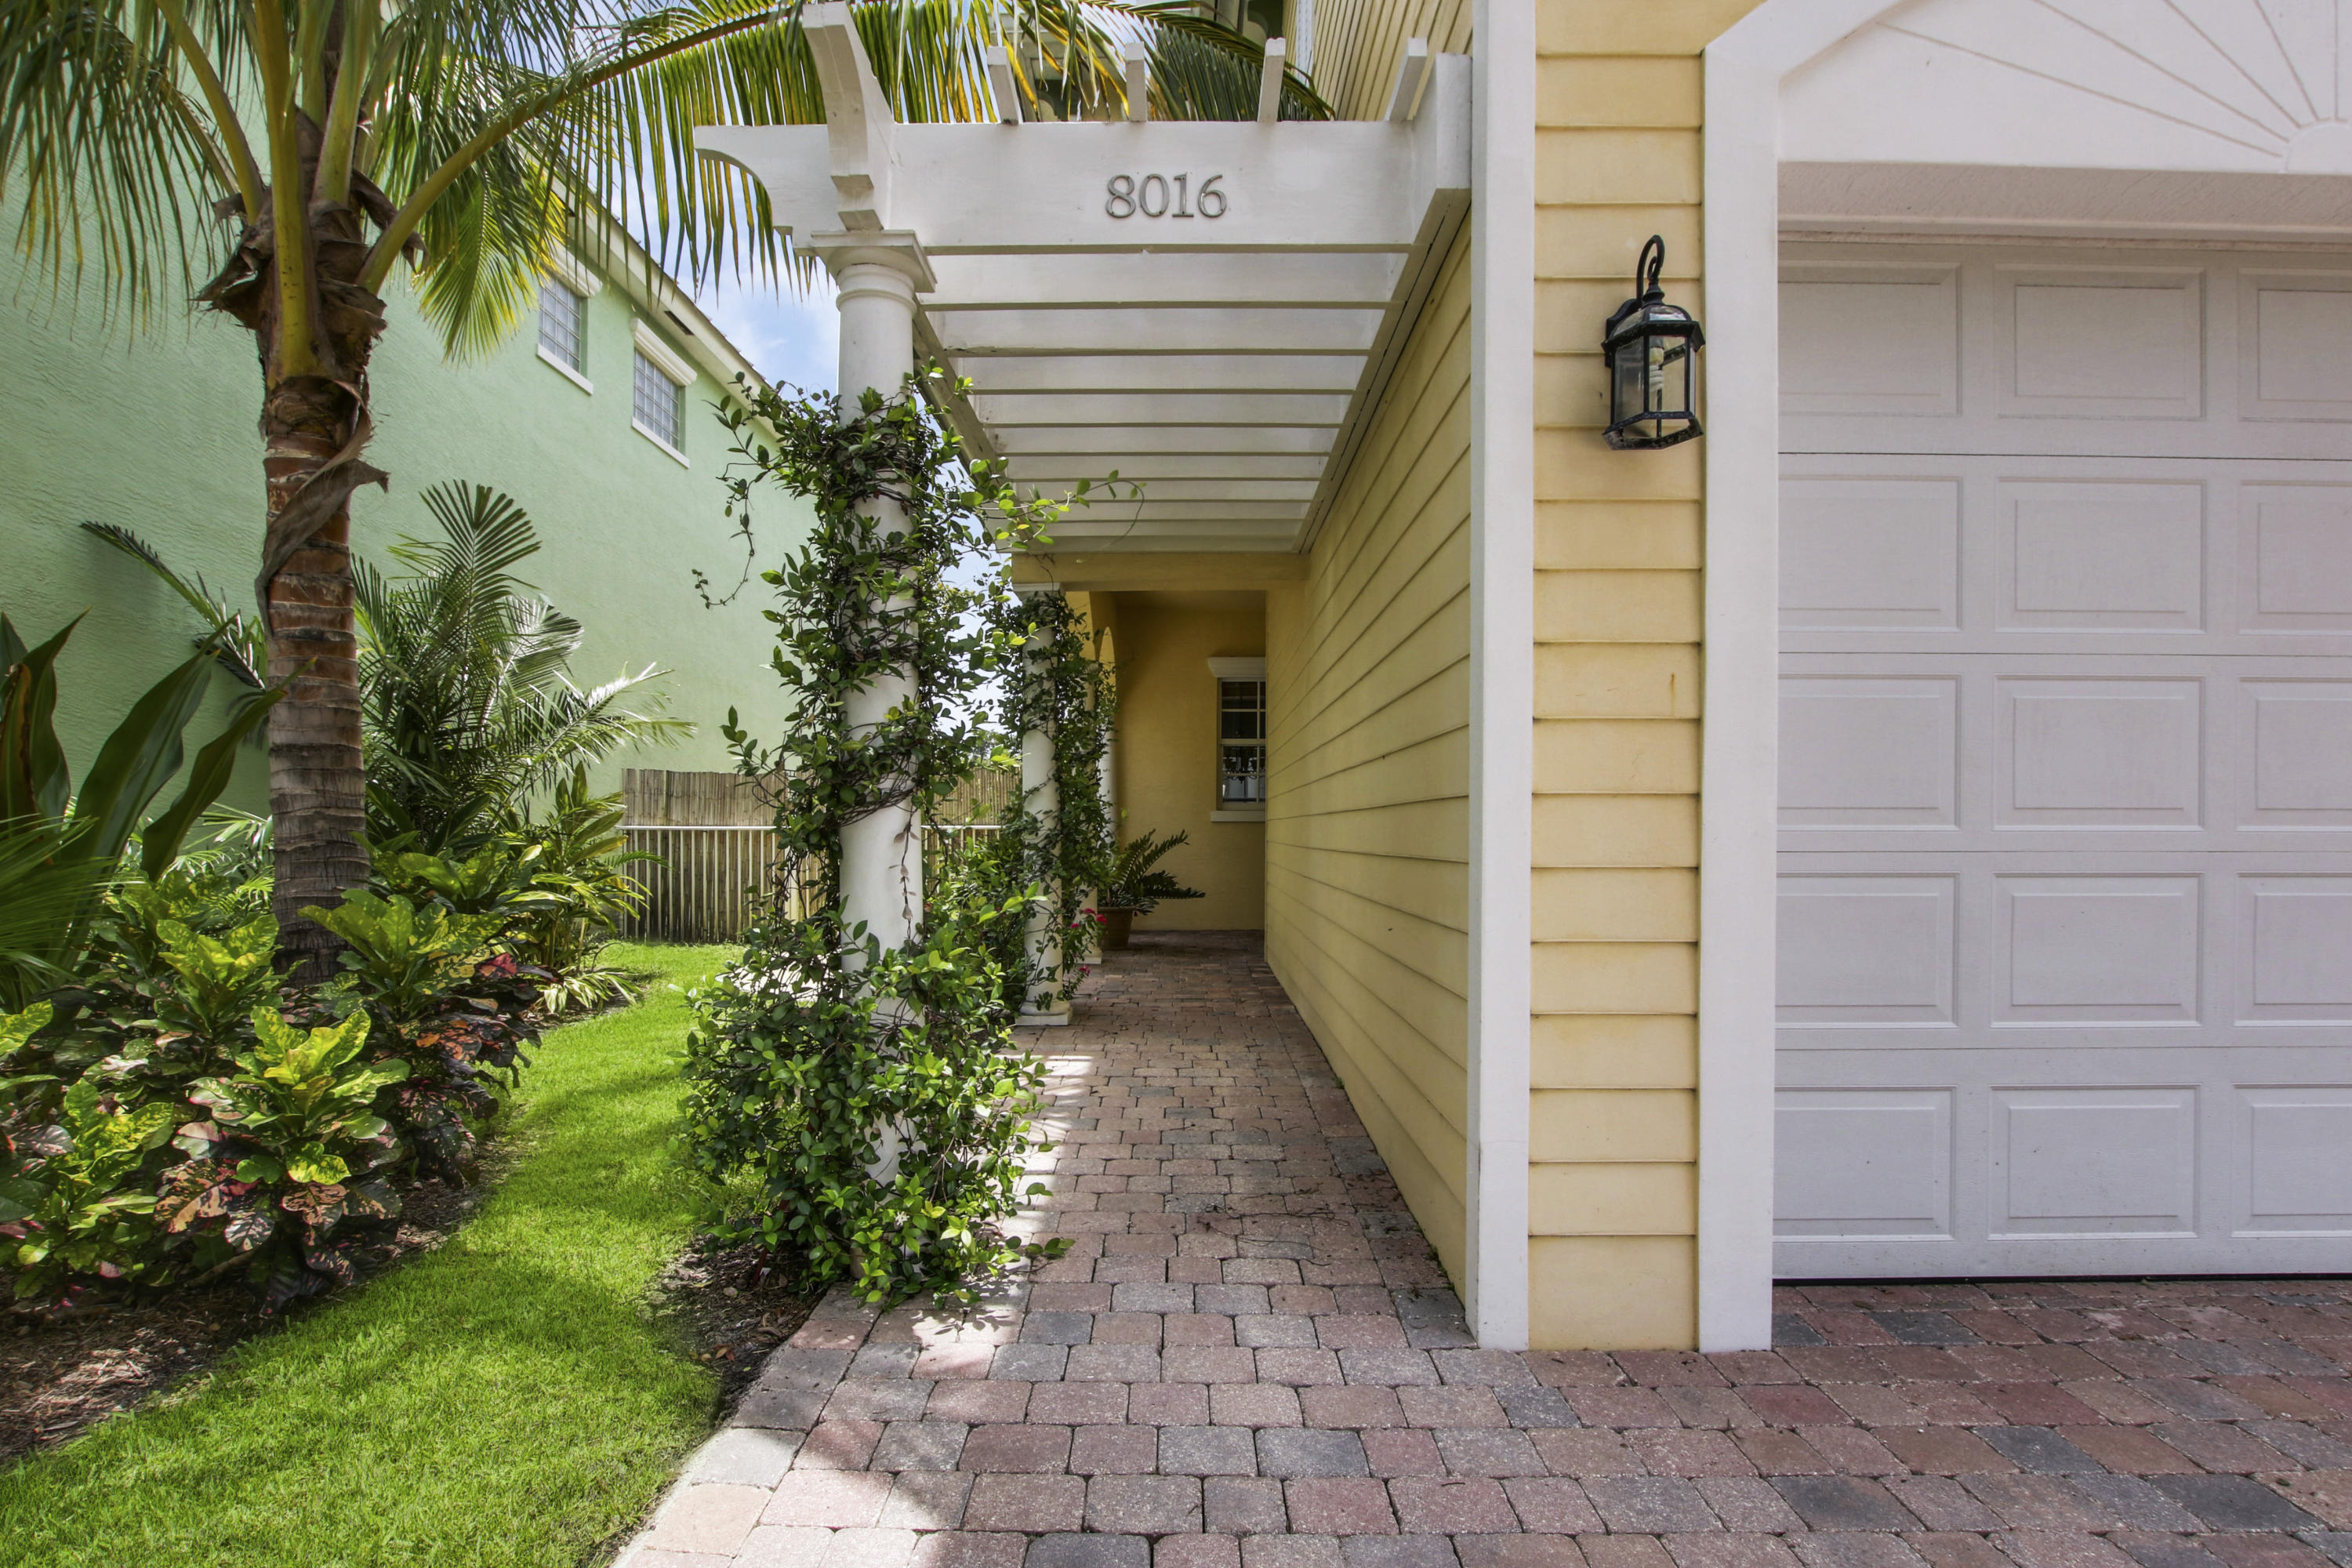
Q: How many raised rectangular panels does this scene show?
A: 15